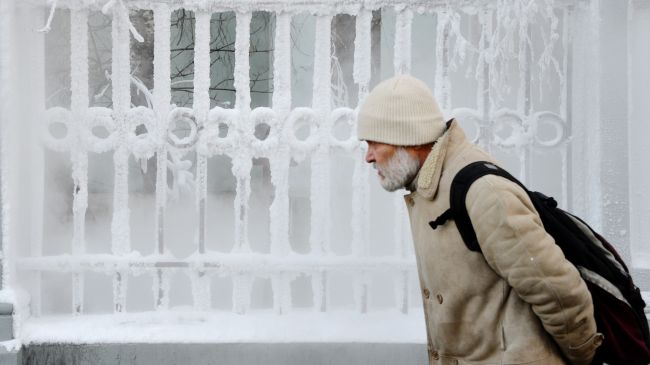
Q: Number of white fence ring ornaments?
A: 11